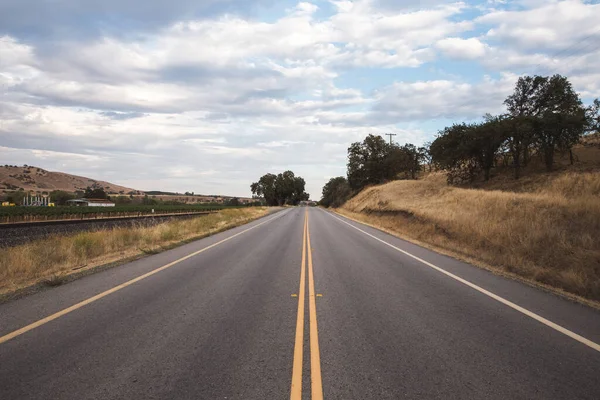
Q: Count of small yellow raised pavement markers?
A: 2